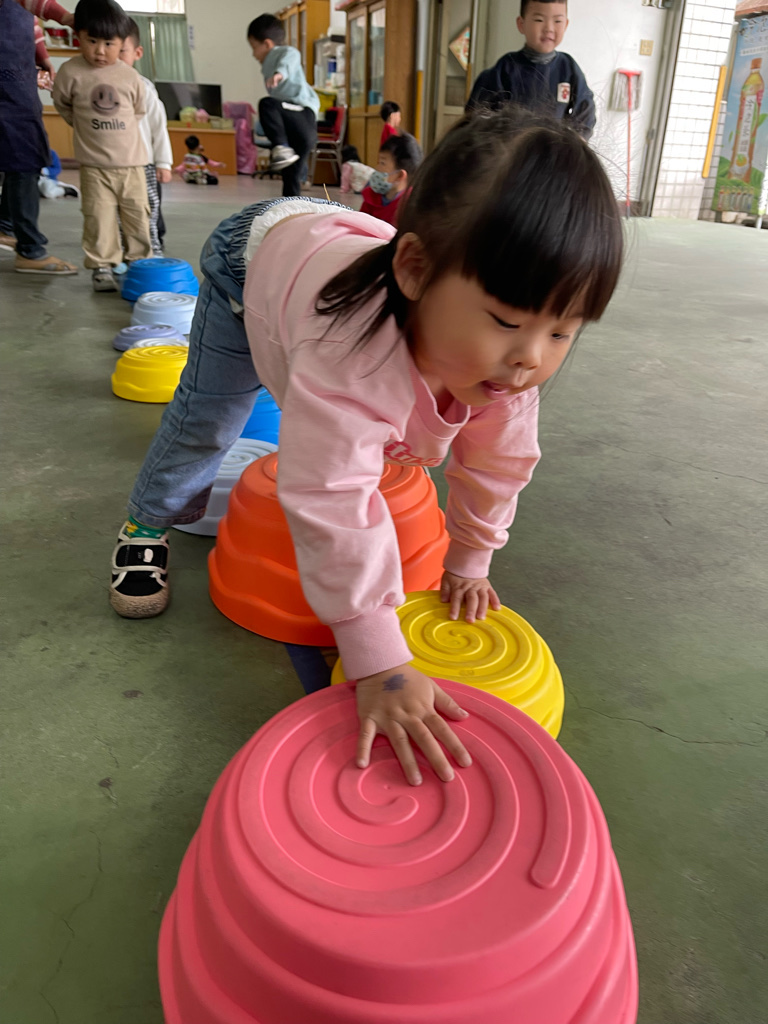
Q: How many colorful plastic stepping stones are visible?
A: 10